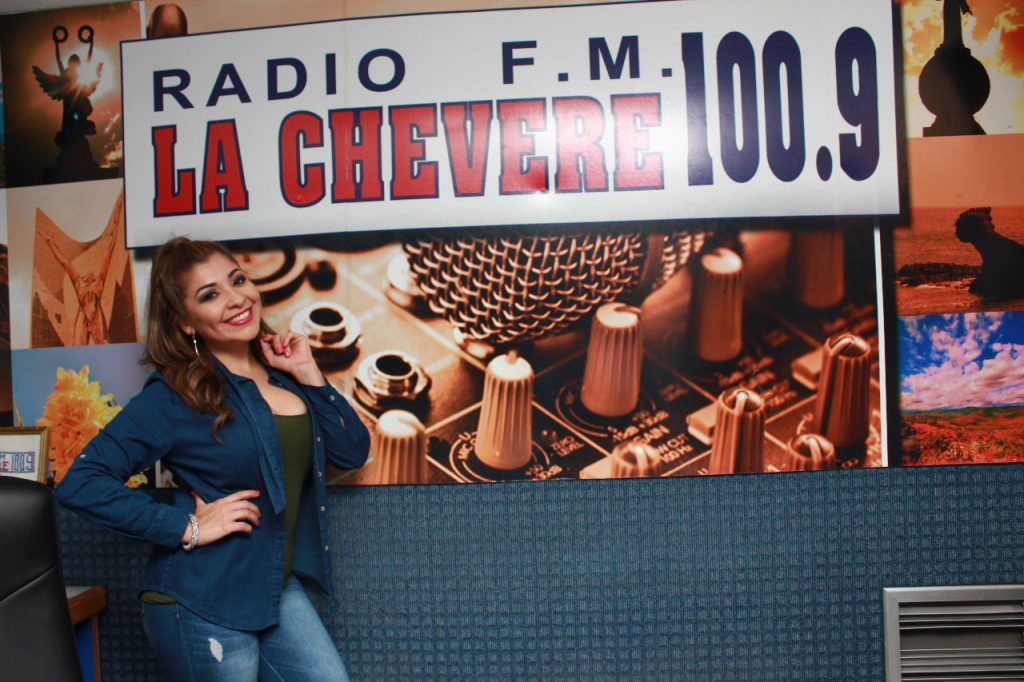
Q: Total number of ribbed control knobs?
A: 9